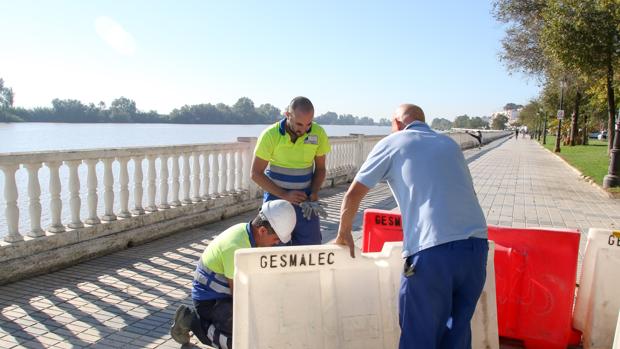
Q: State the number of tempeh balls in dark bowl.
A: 0